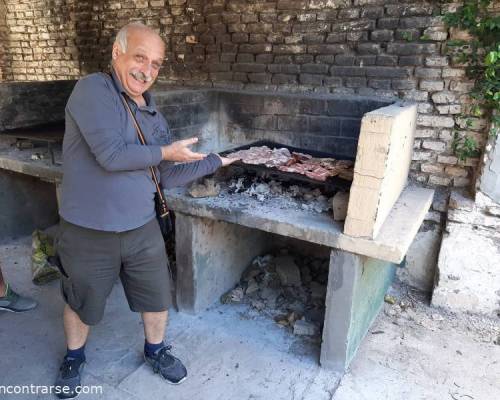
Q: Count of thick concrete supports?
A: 2